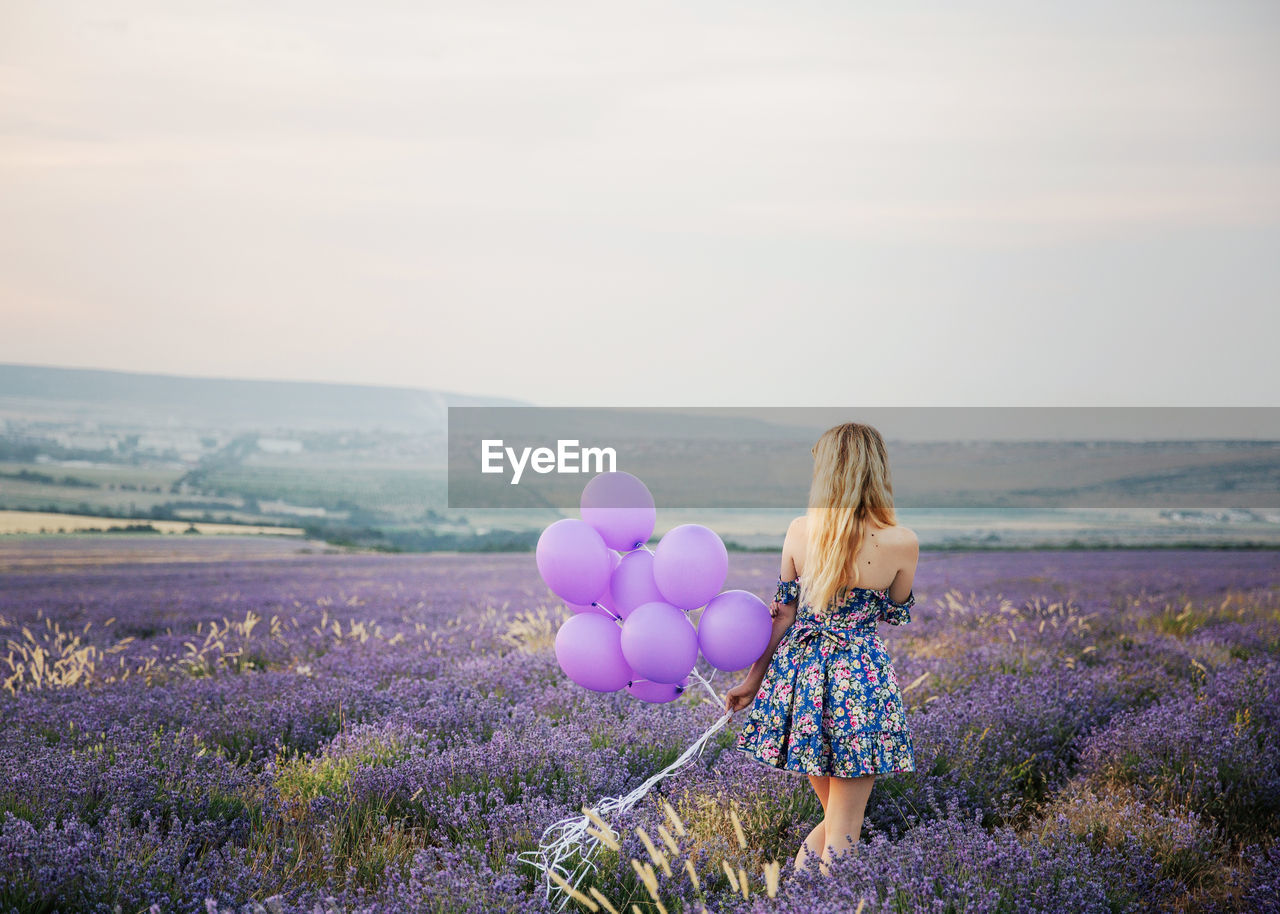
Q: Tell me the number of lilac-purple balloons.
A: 9